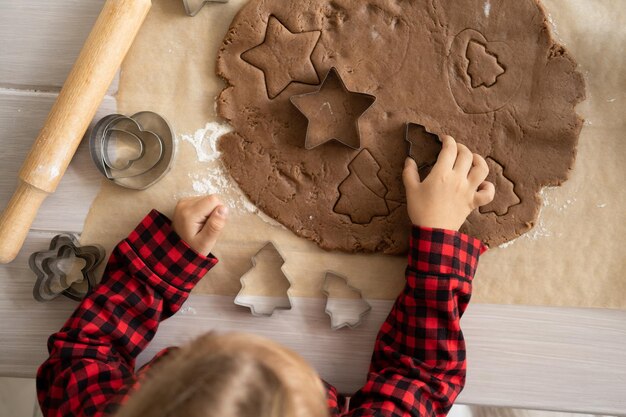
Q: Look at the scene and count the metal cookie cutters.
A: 11